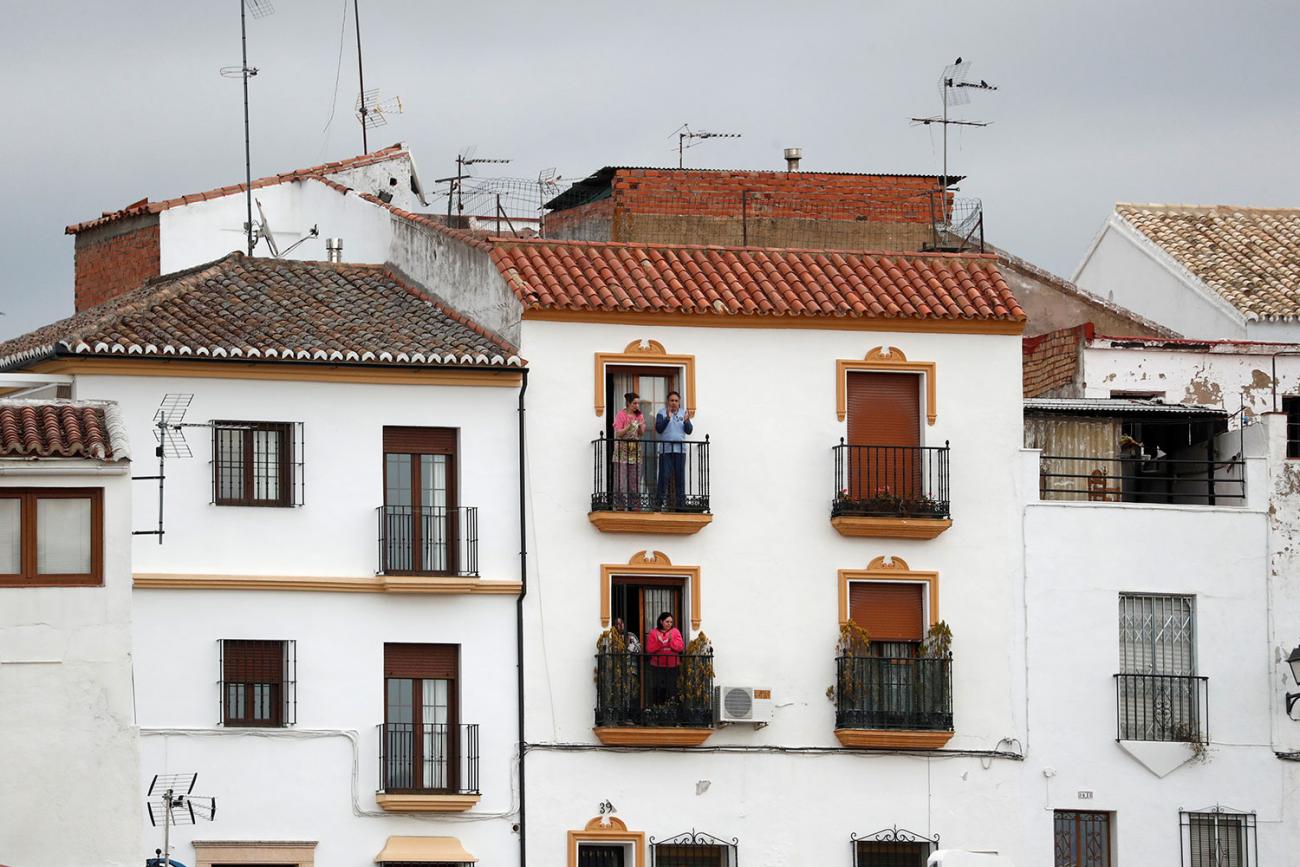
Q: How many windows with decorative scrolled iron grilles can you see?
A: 3